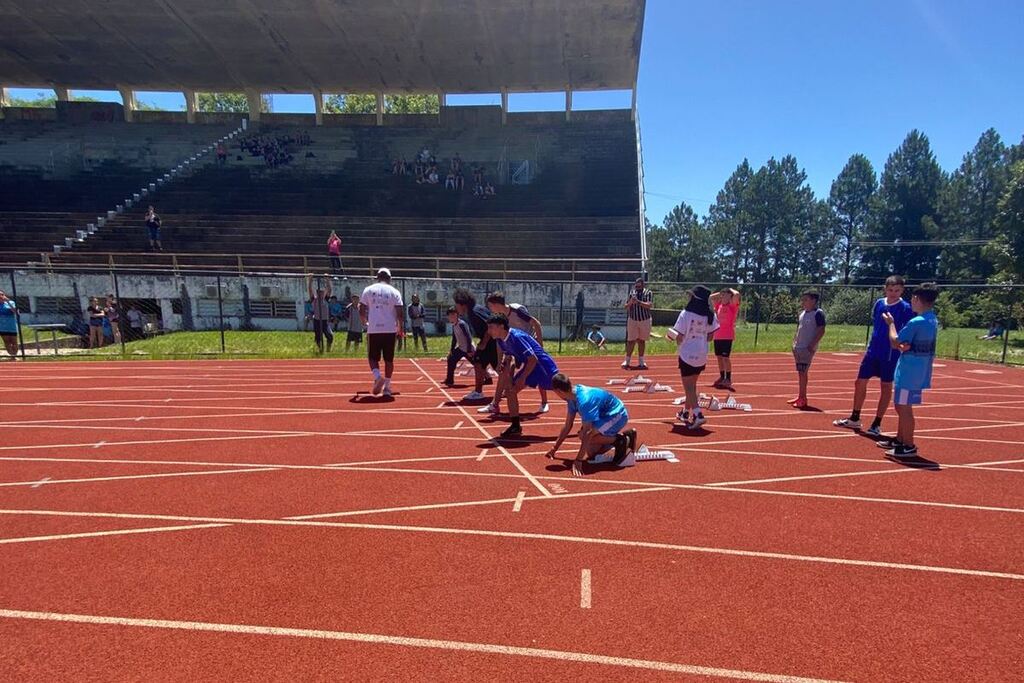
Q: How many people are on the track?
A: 12